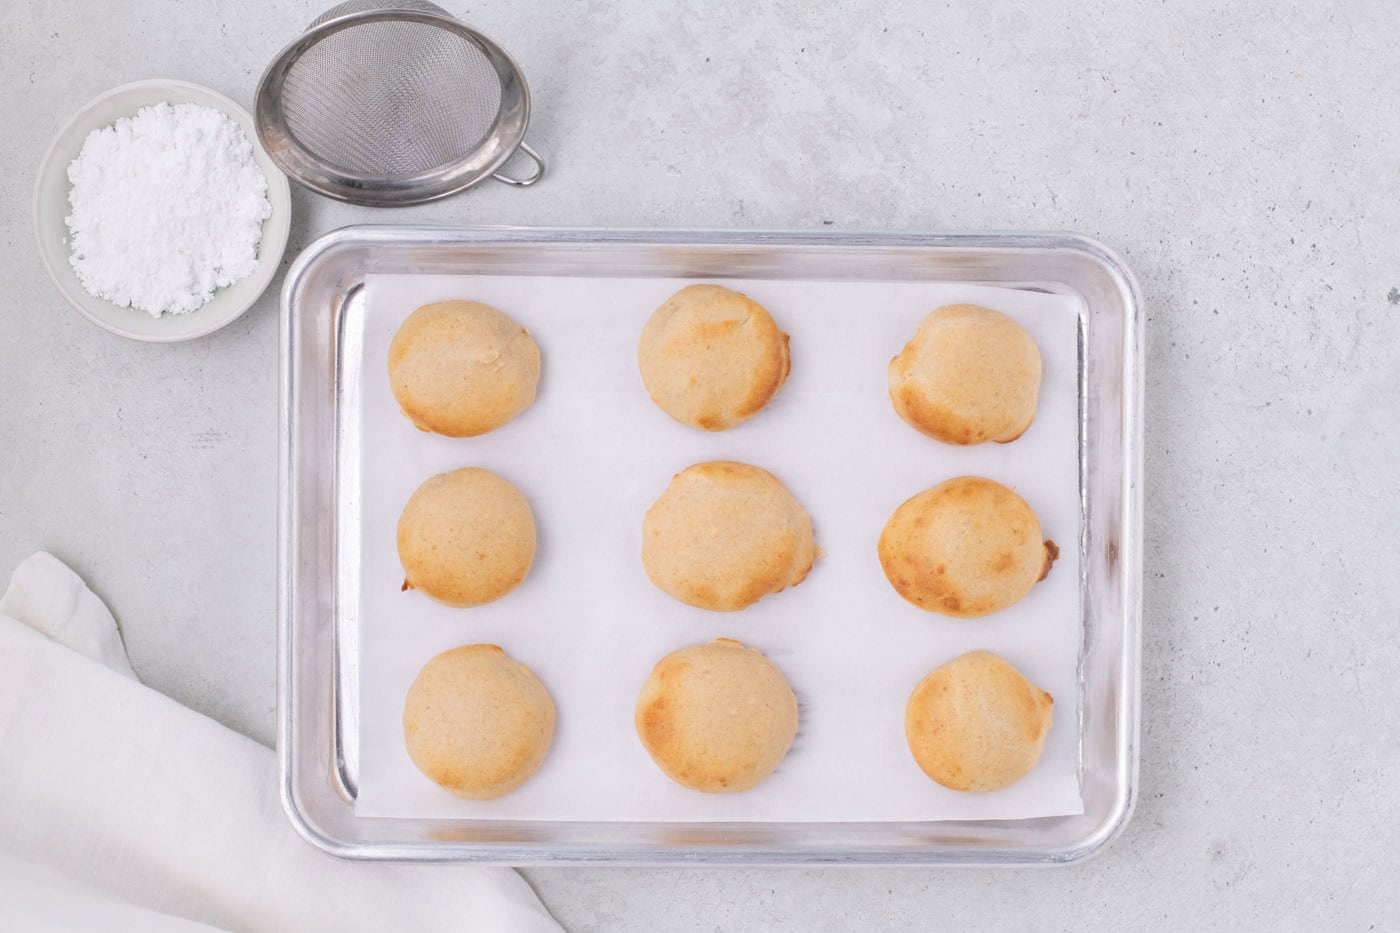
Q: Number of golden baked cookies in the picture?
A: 9